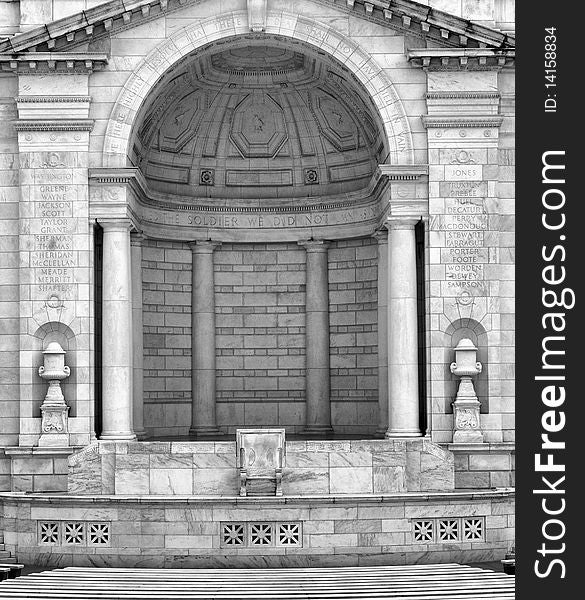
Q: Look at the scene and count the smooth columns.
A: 6